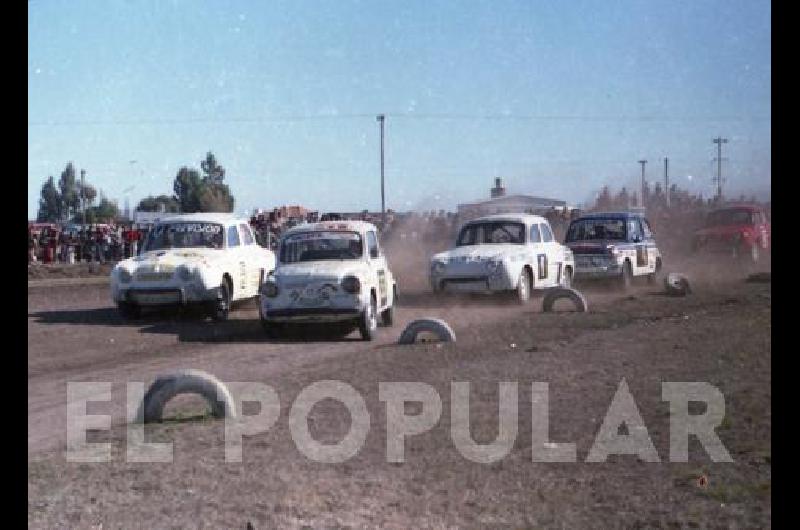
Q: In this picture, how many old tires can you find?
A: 4